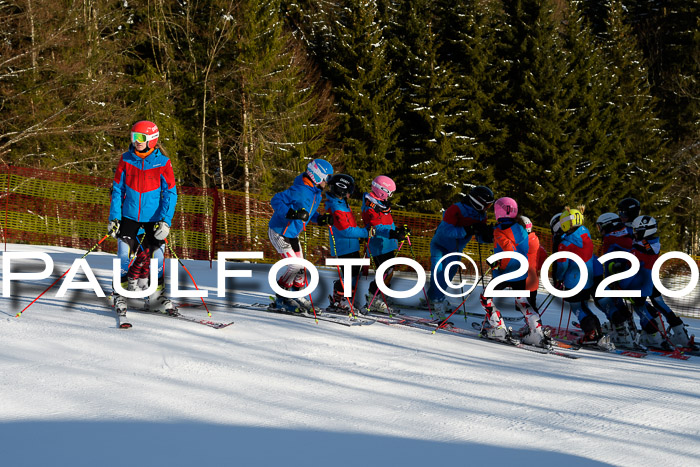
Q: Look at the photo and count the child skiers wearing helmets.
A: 12